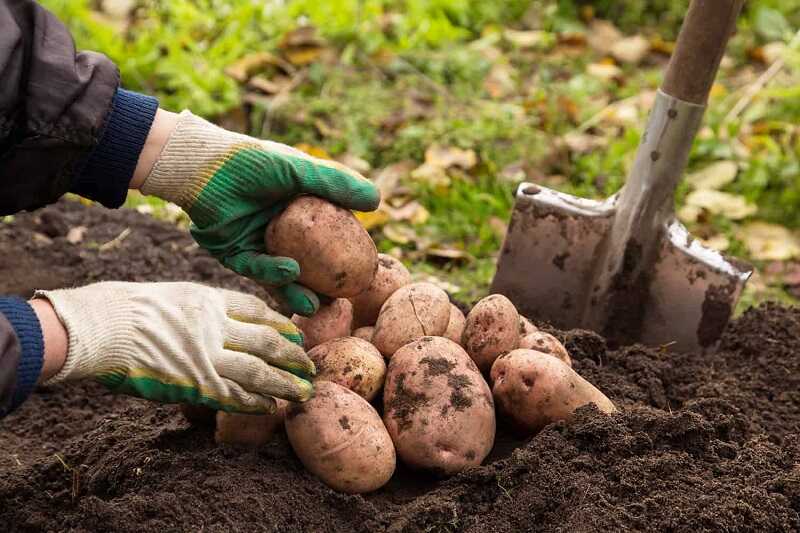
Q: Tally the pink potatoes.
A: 14